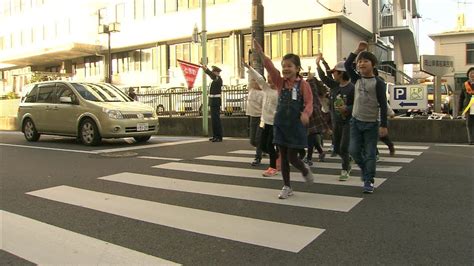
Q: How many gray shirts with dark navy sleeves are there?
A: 1